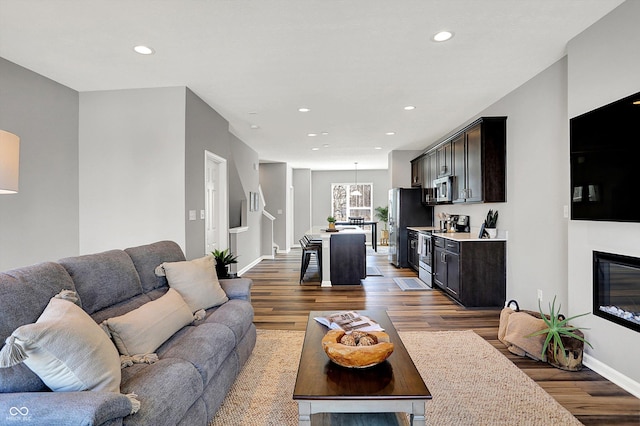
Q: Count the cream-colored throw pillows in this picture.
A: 3